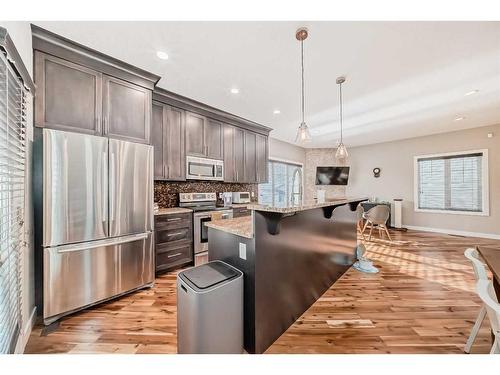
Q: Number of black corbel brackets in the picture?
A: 3